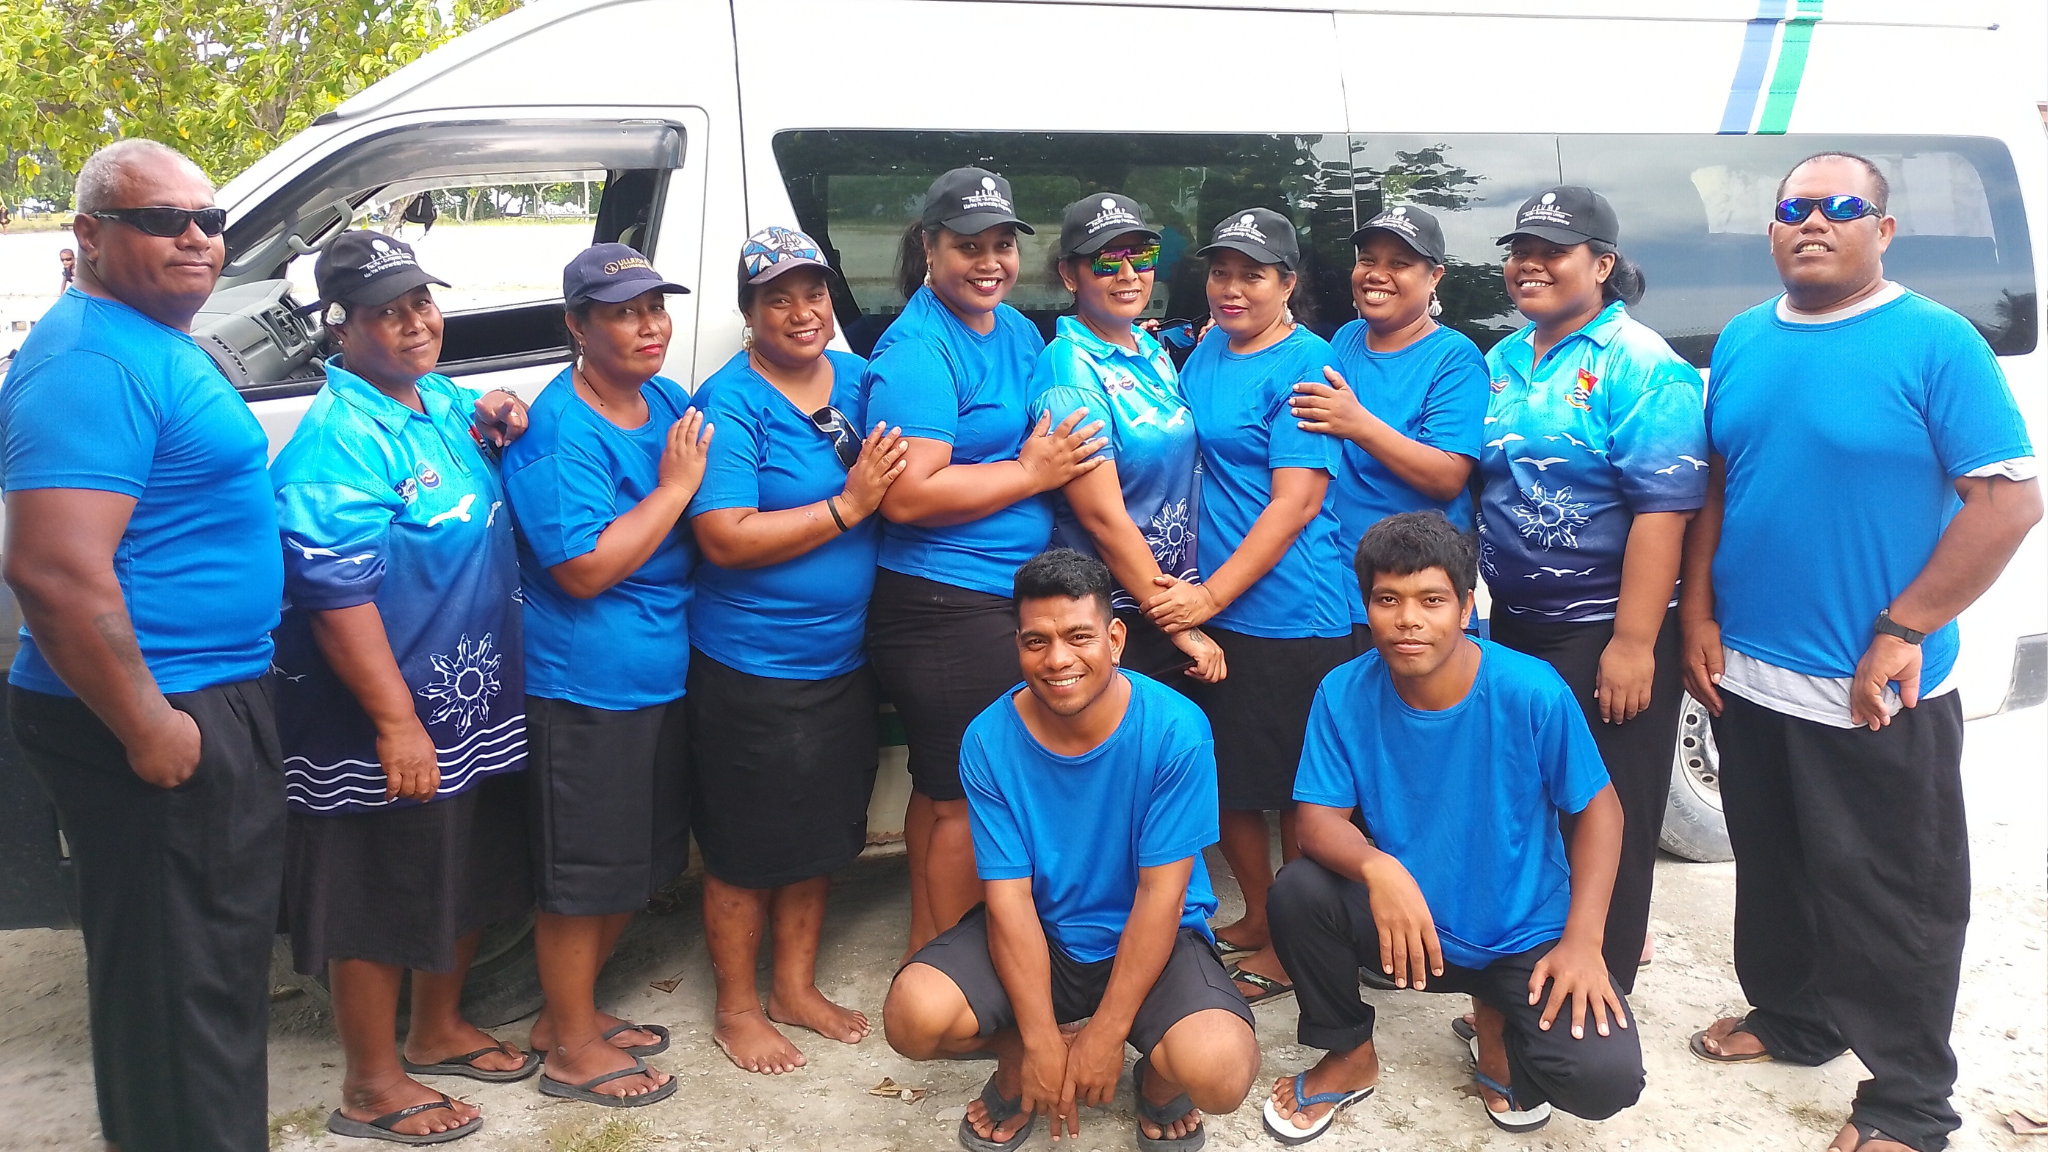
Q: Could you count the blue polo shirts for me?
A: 3